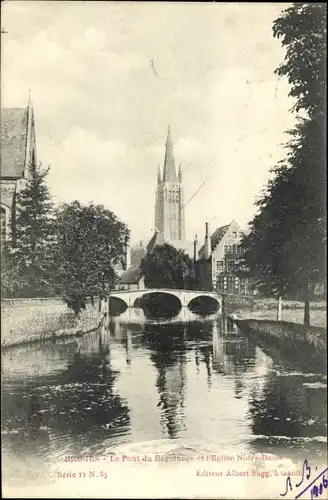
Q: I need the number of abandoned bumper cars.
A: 0